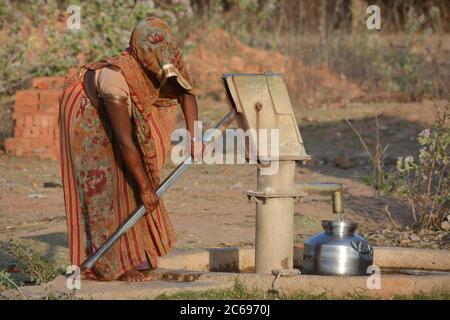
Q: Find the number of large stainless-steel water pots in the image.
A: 1